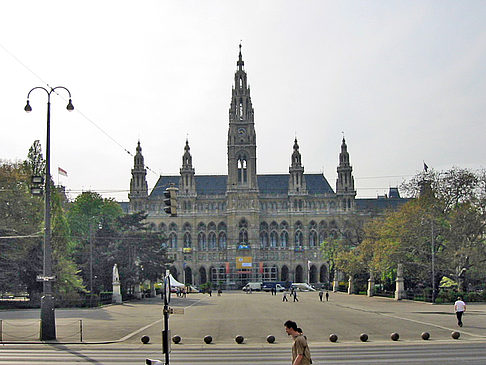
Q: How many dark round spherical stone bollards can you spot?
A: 10